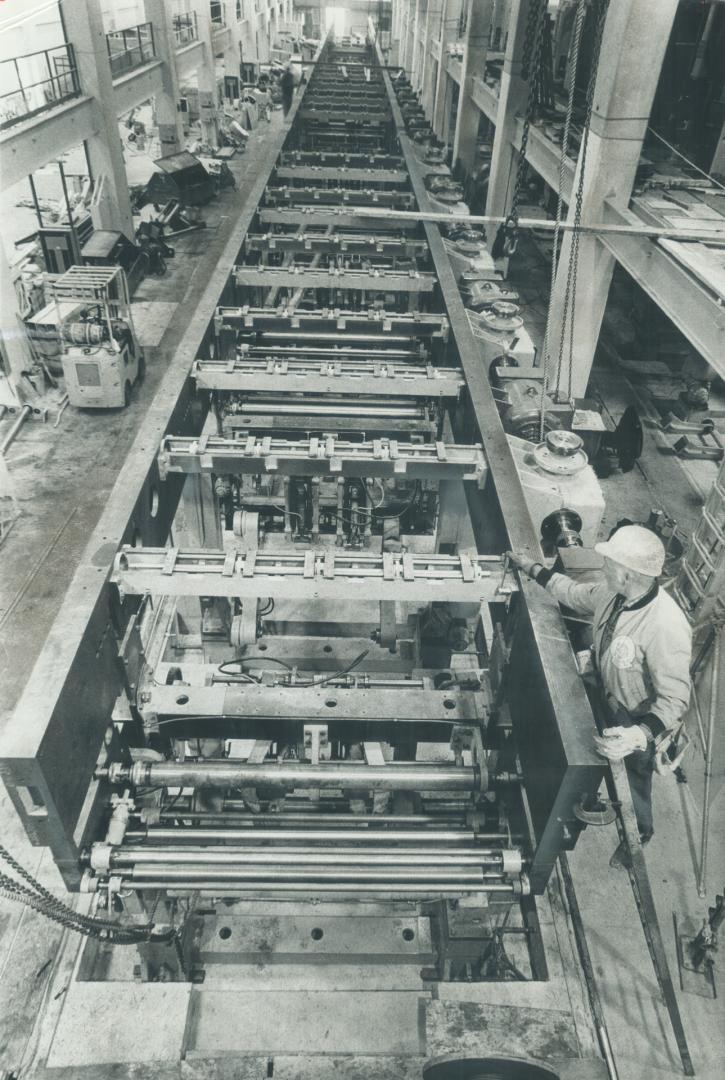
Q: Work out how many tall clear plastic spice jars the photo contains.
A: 0